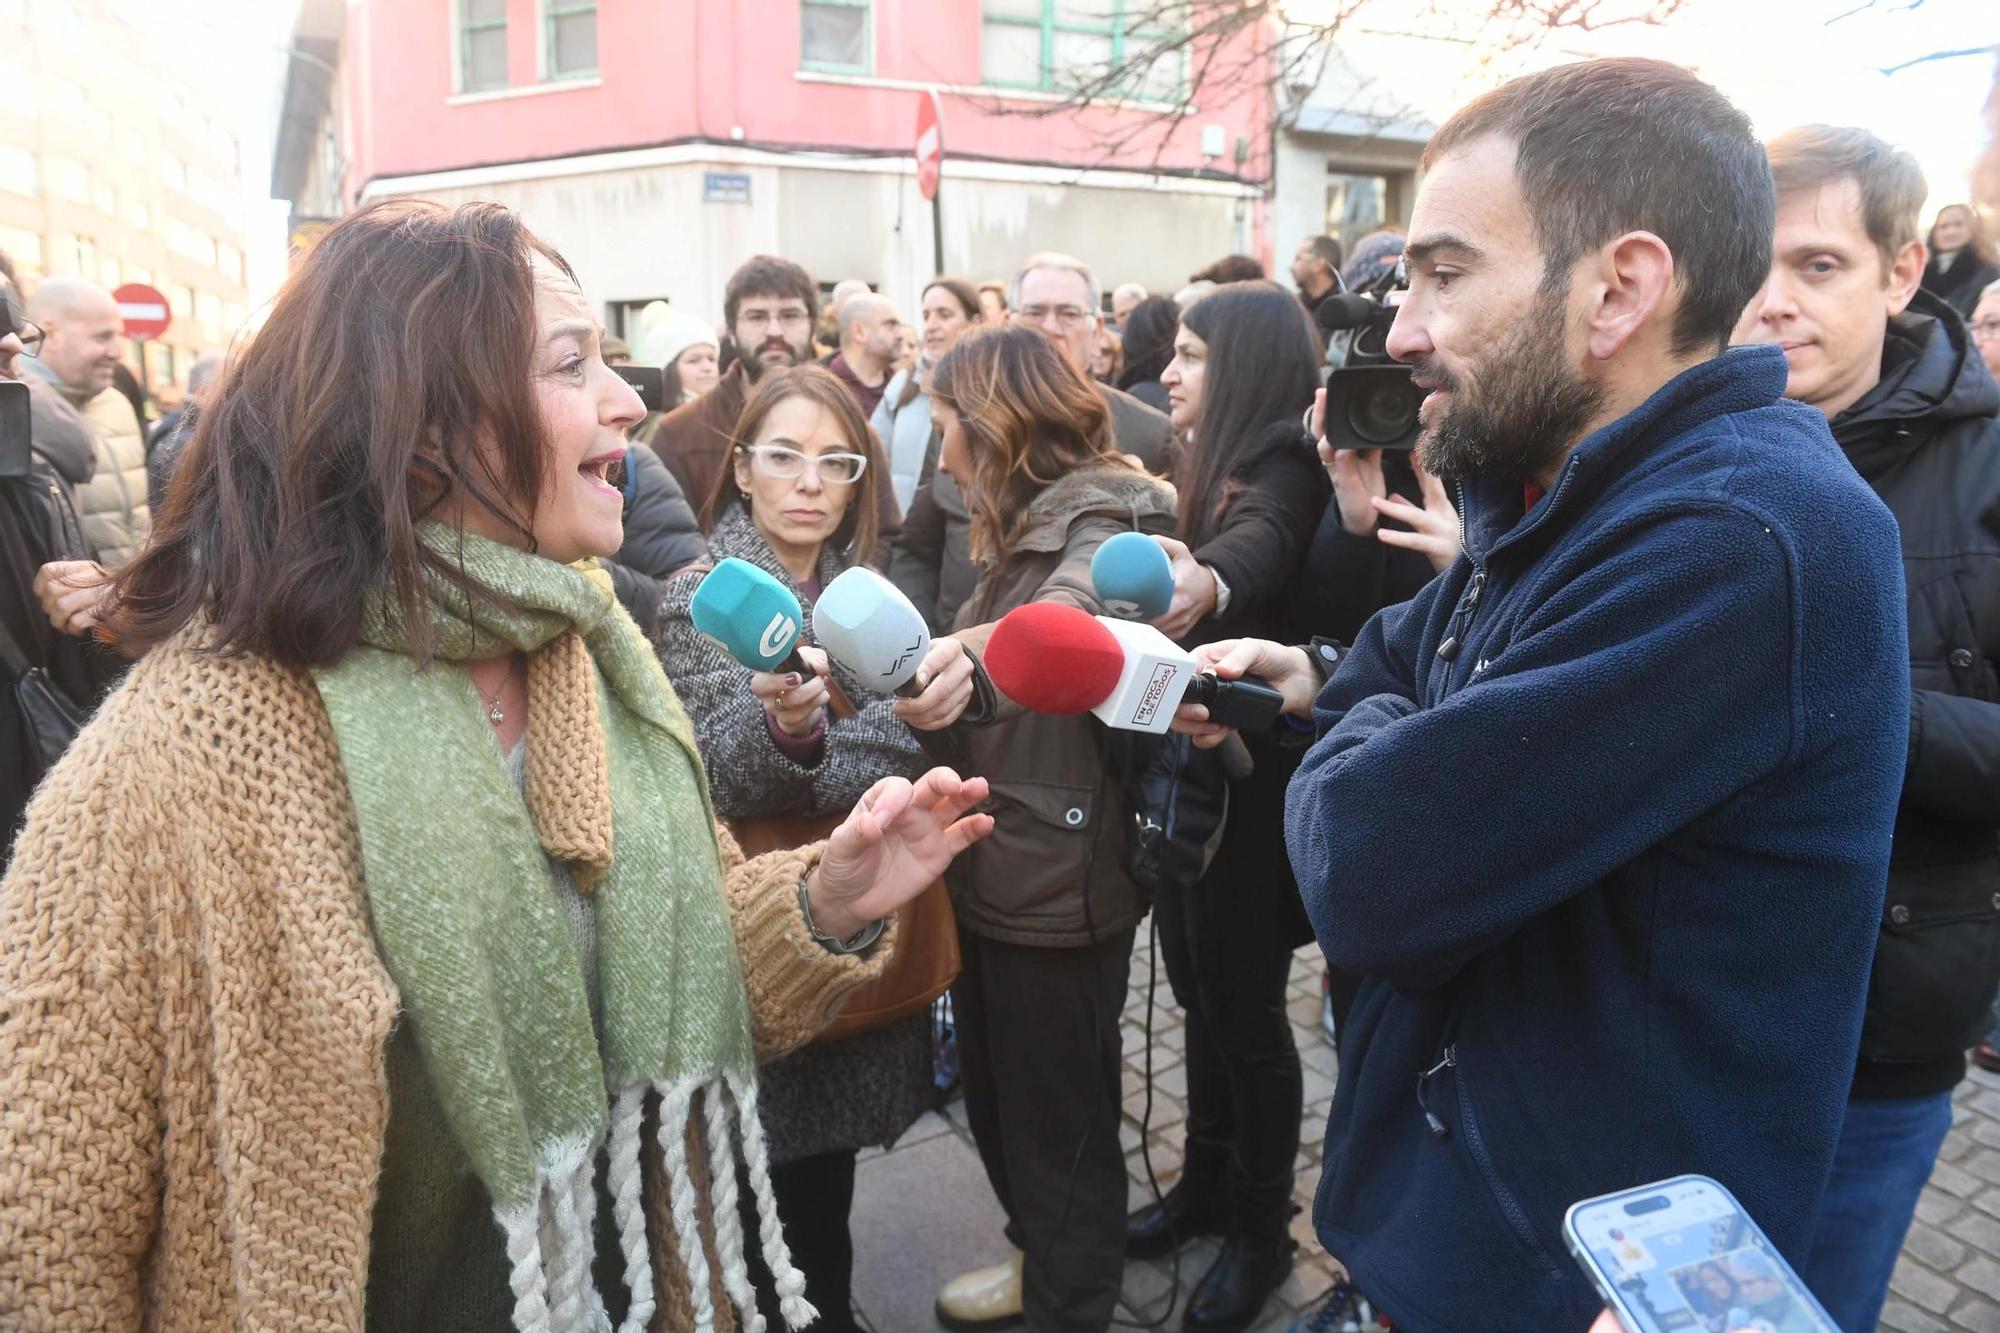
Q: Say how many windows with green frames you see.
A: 4